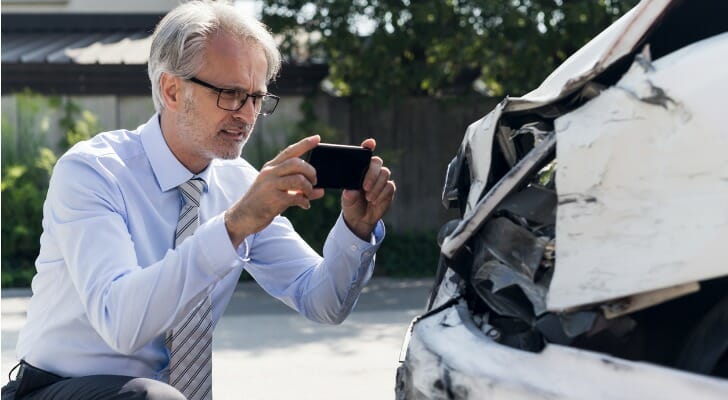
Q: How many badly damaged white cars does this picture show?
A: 1